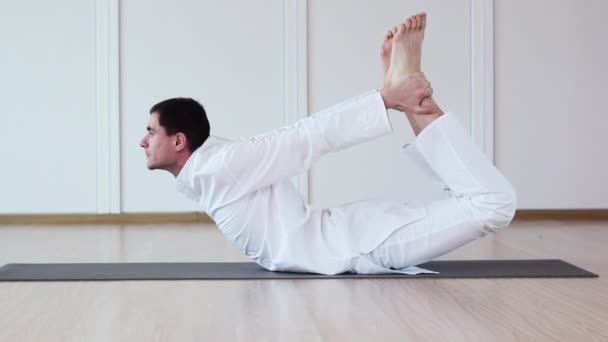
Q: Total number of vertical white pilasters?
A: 3